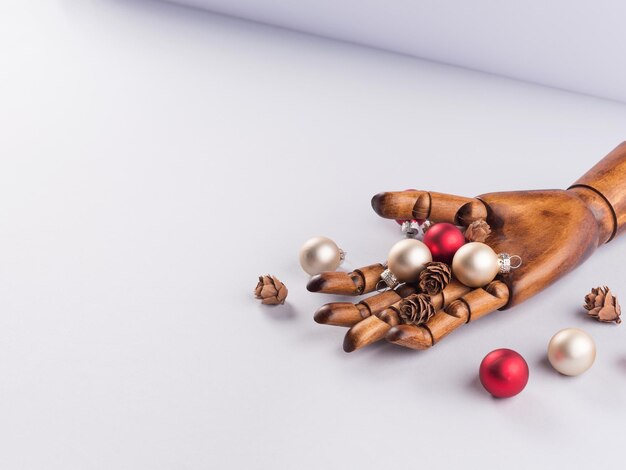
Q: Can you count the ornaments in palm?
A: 3